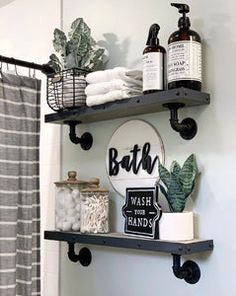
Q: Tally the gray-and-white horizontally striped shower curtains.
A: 1